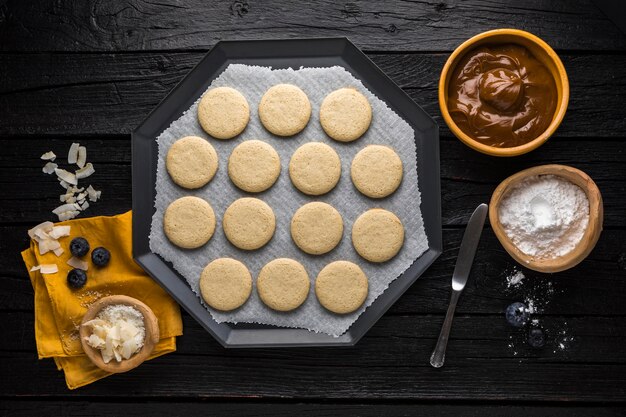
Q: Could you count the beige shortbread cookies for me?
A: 14